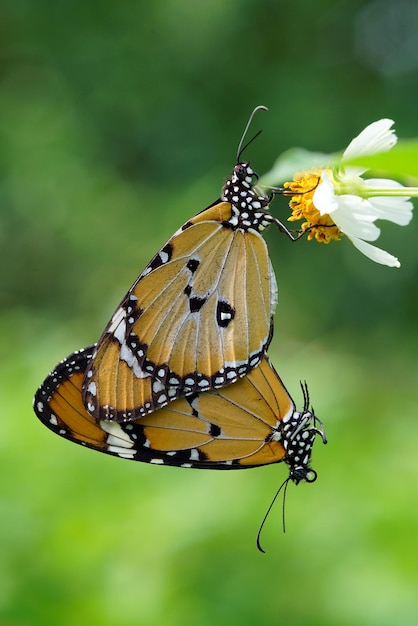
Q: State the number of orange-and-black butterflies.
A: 2